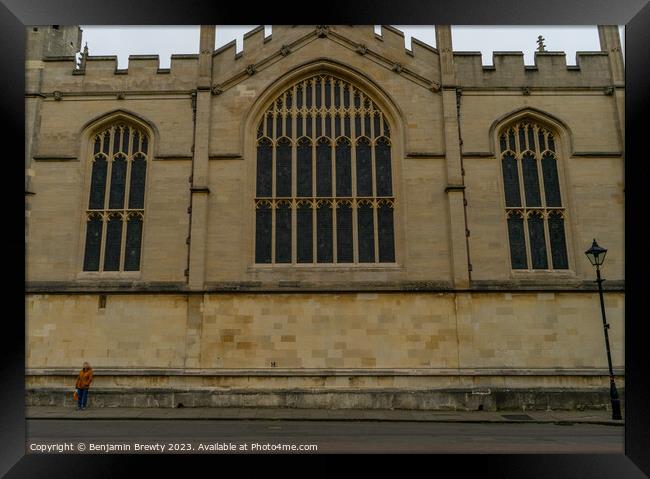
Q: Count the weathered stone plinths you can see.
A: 1